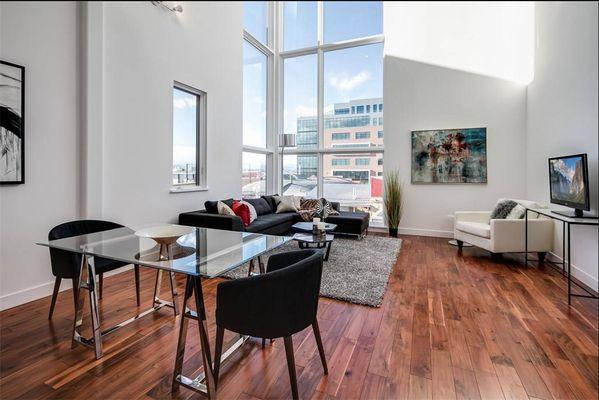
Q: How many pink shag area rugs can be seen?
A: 0